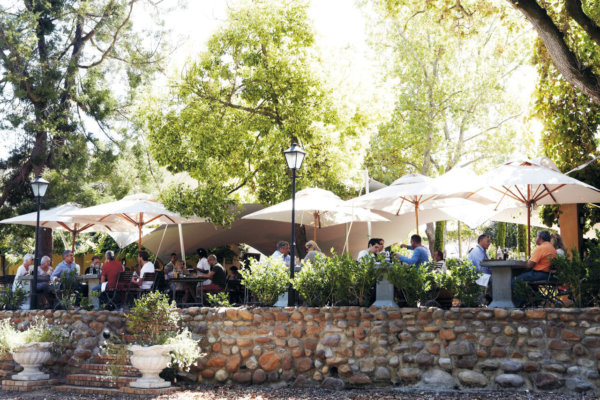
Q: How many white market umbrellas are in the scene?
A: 5